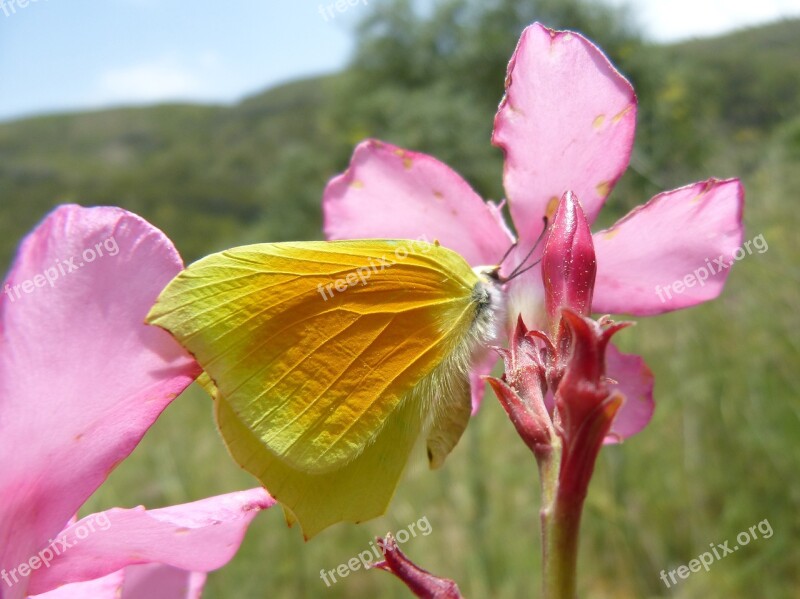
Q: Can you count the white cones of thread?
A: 0